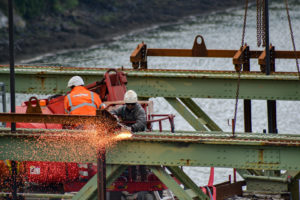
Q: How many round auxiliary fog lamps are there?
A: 0